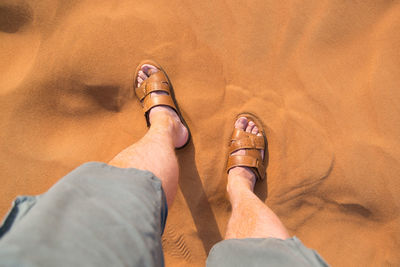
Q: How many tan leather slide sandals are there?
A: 2